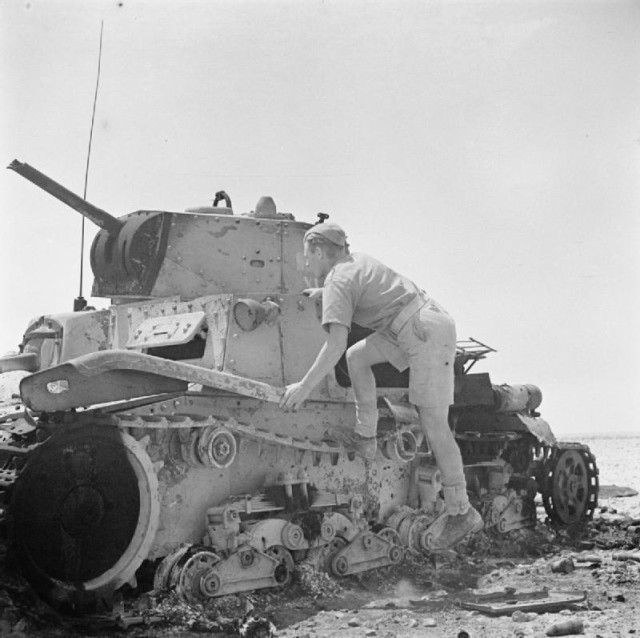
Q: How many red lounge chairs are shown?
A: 0